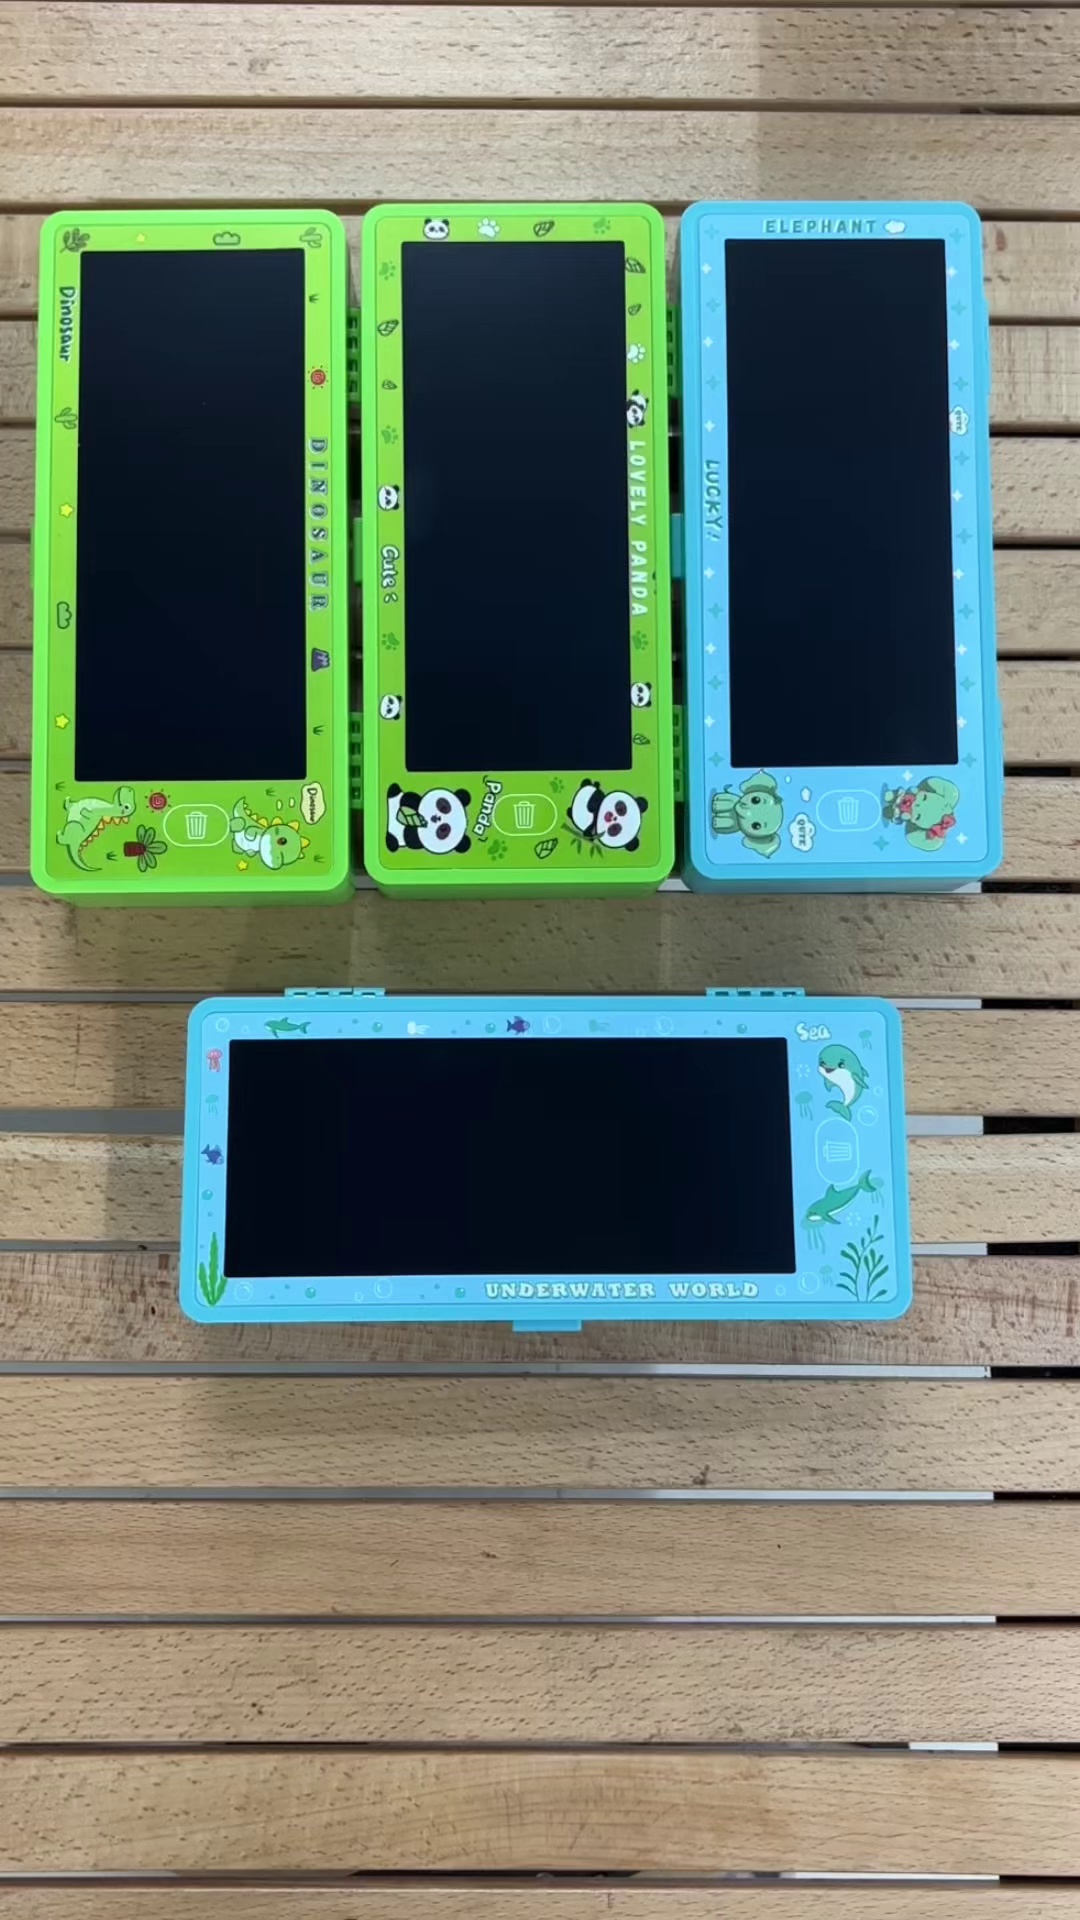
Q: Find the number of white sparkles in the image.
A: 14